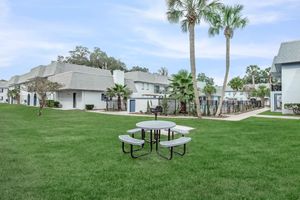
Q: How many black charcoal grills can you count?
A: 1